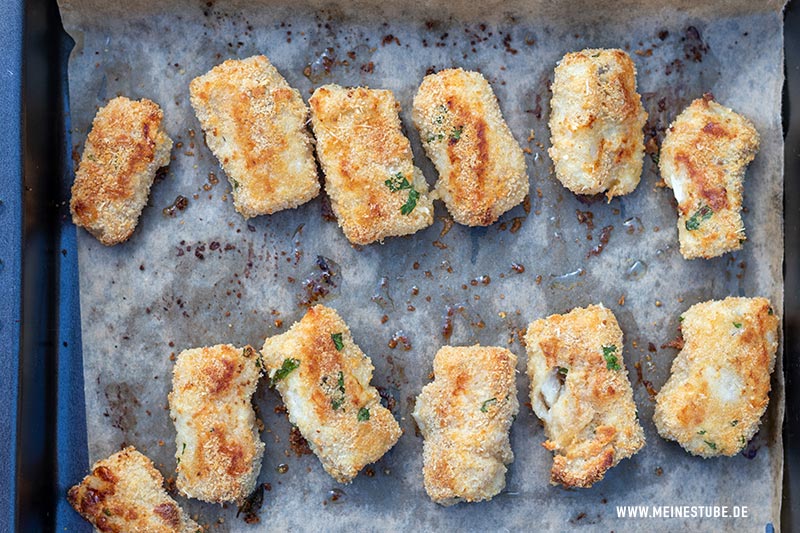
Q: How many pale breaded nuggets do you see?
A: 12